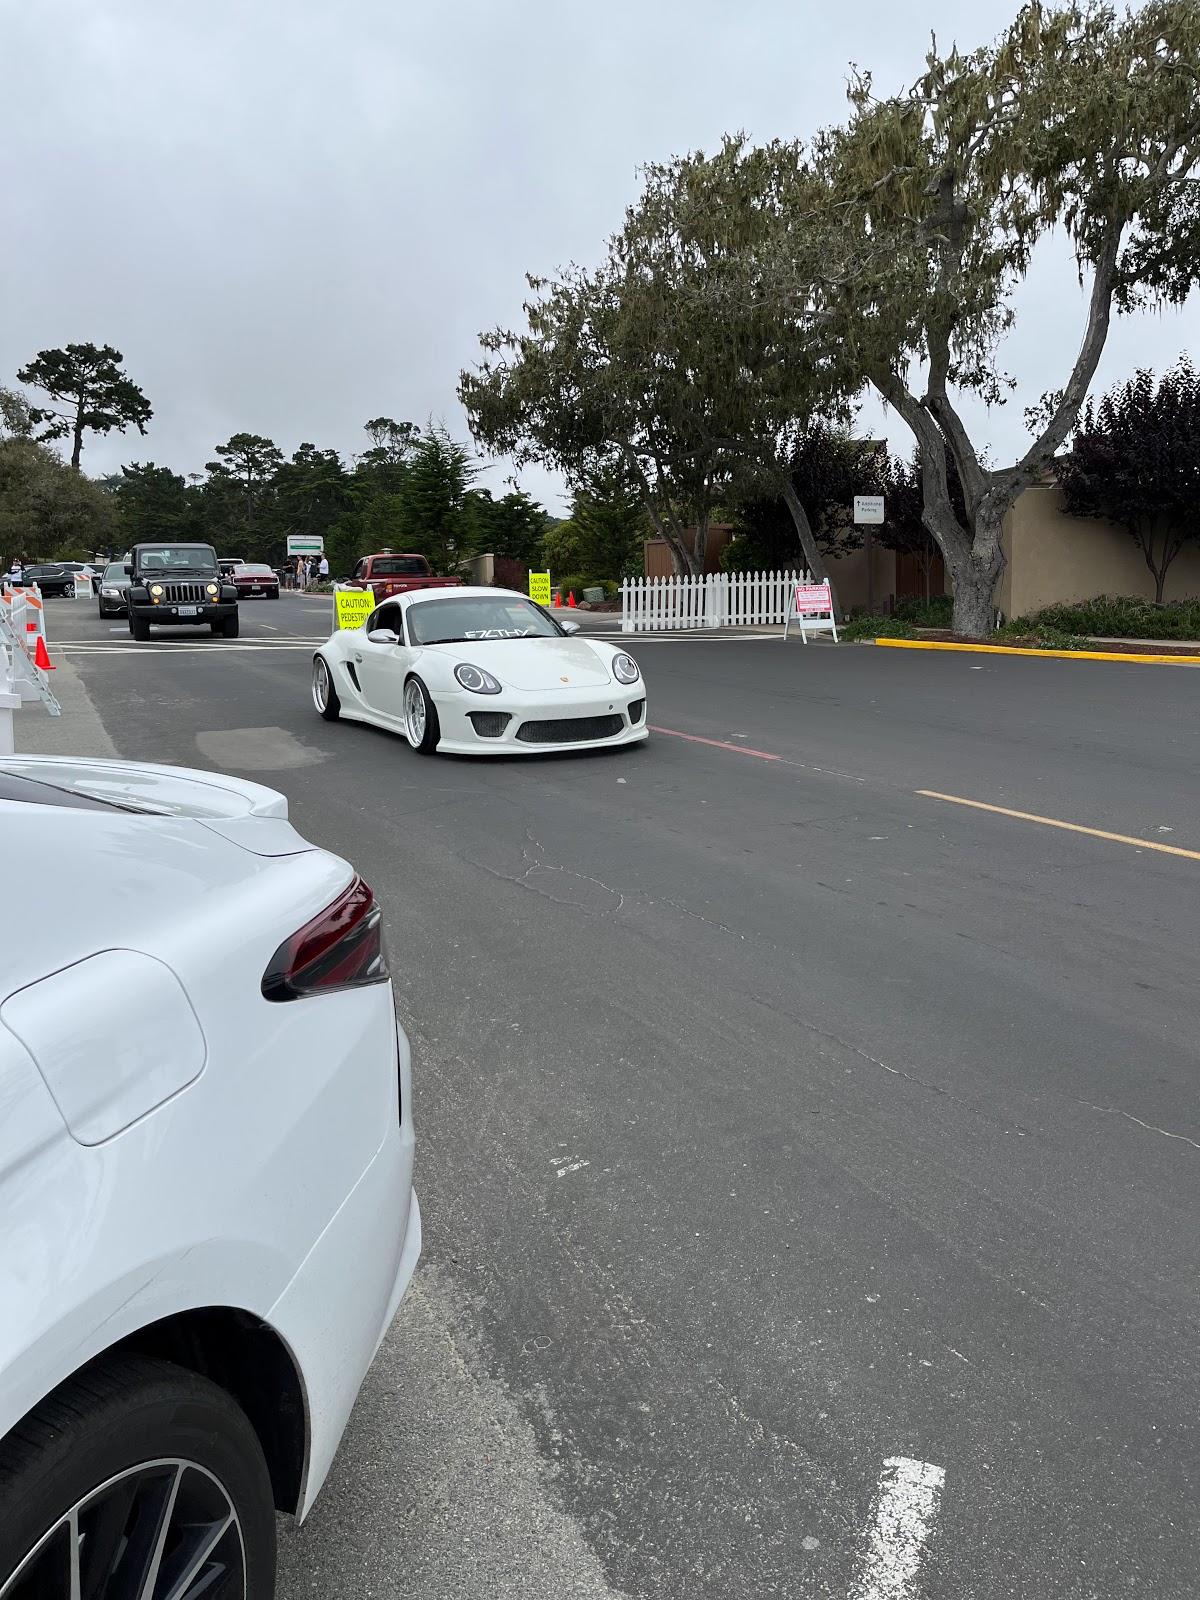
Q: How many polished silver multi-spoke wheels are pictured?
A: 2